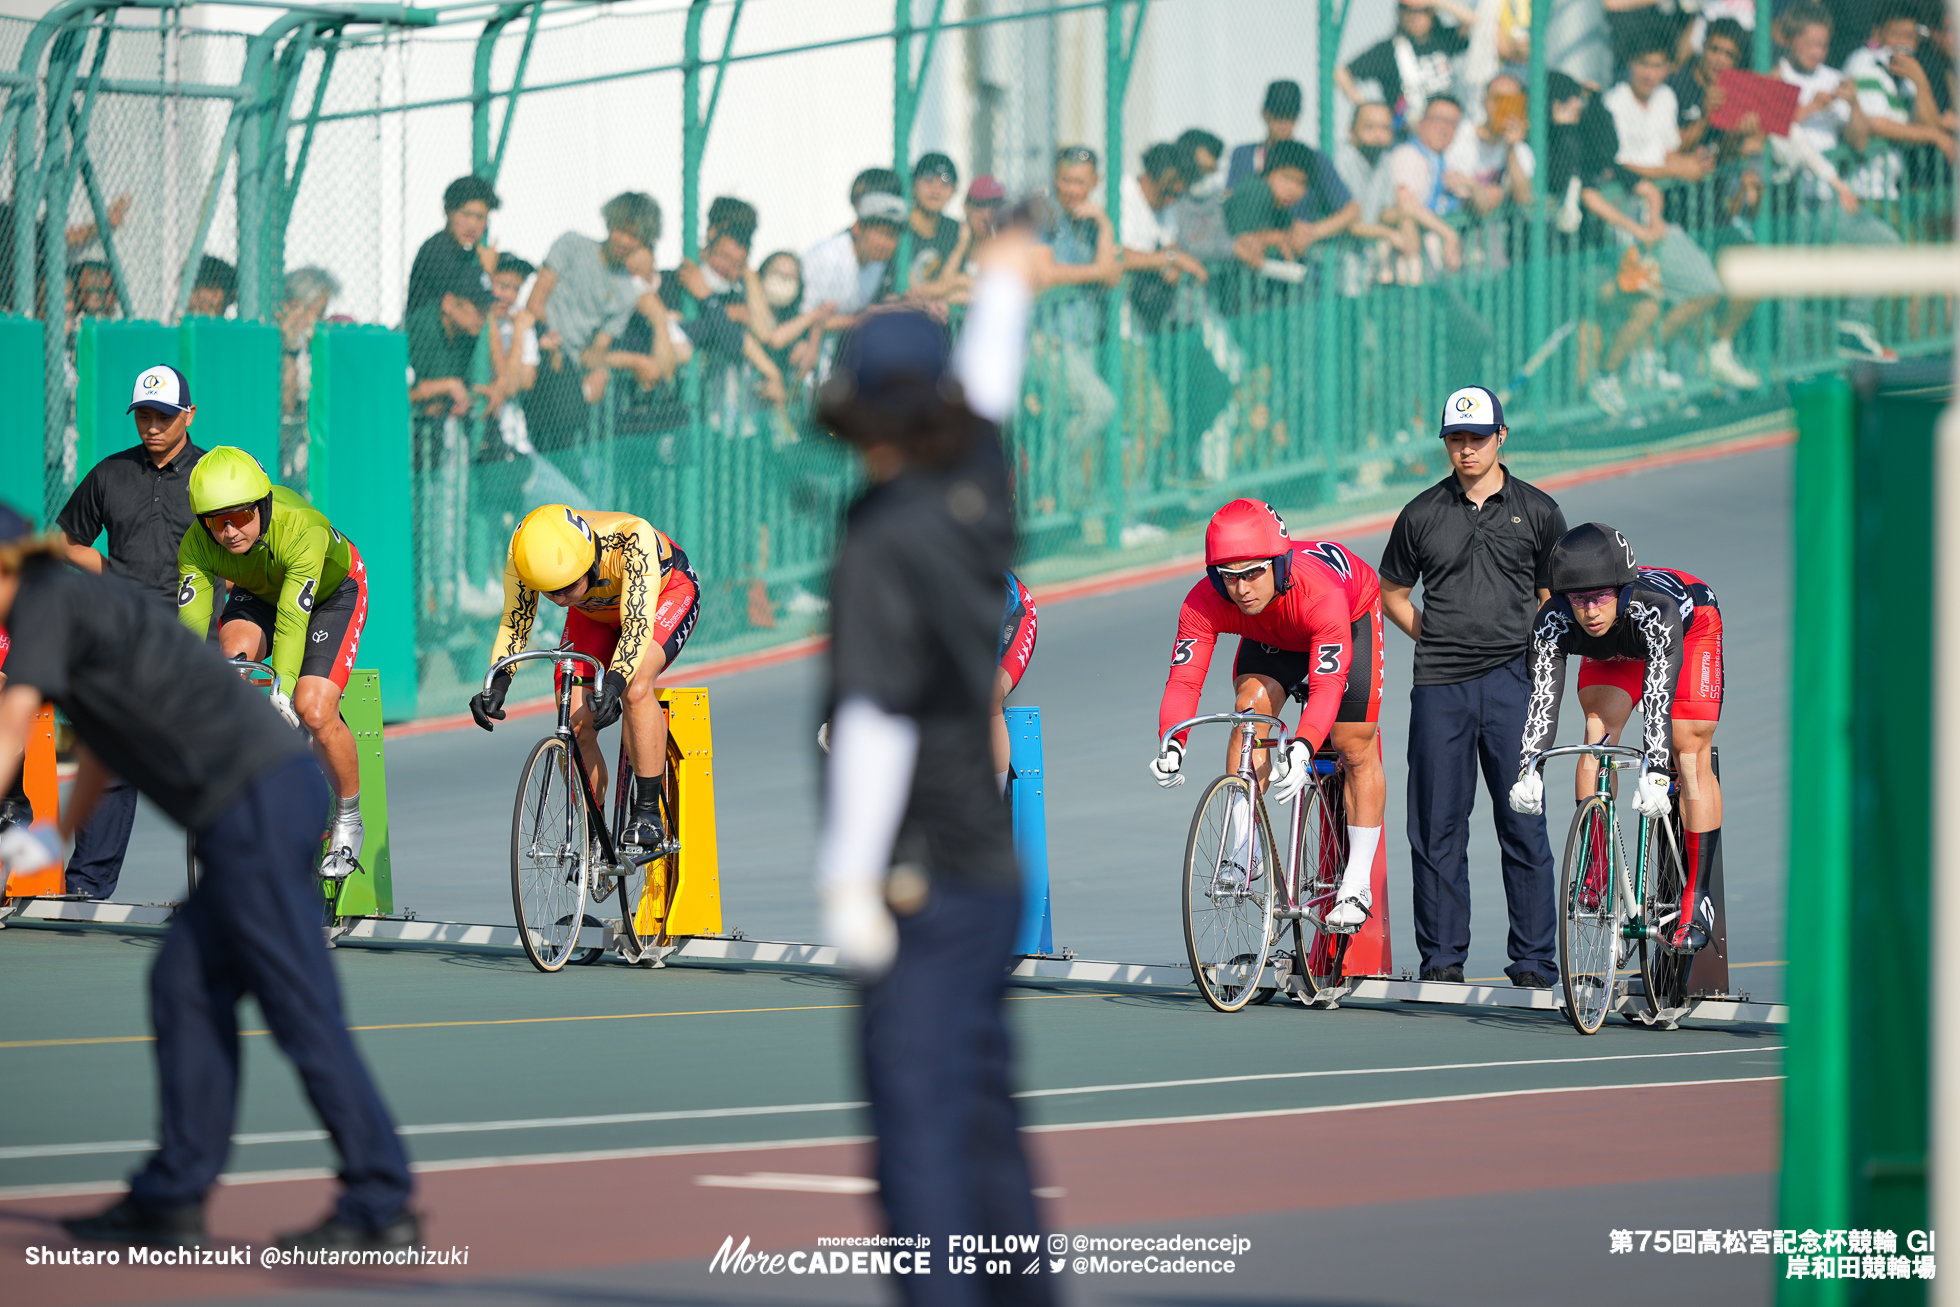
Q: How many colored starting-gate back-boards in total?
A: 6